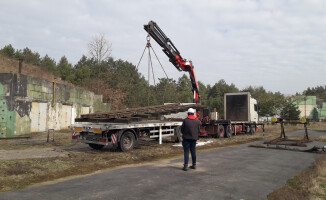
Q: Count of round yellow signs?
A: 2